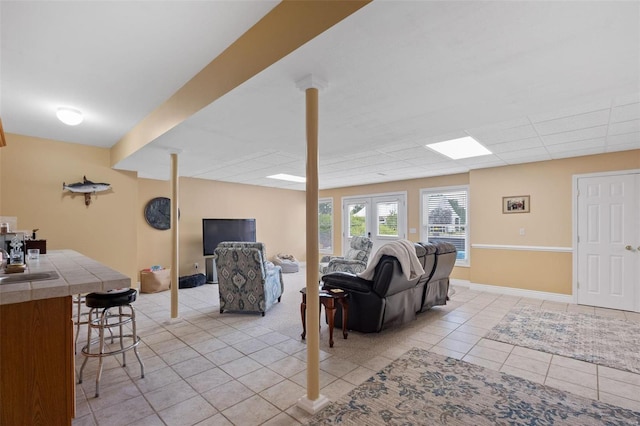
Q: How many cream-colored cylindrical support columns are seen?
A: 2